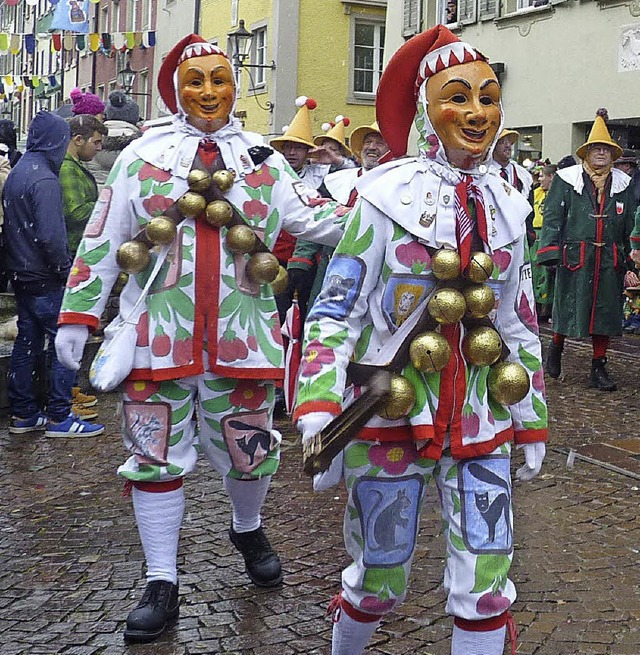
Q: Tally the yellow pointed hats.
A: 5